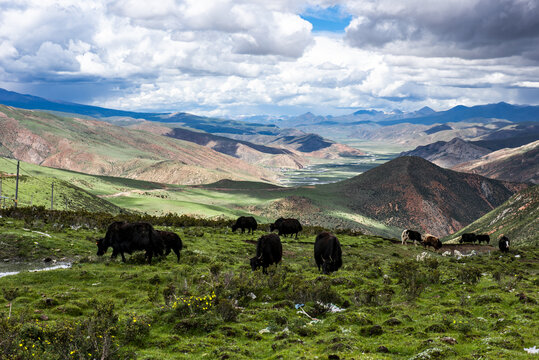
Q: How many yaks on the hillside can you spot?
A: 11